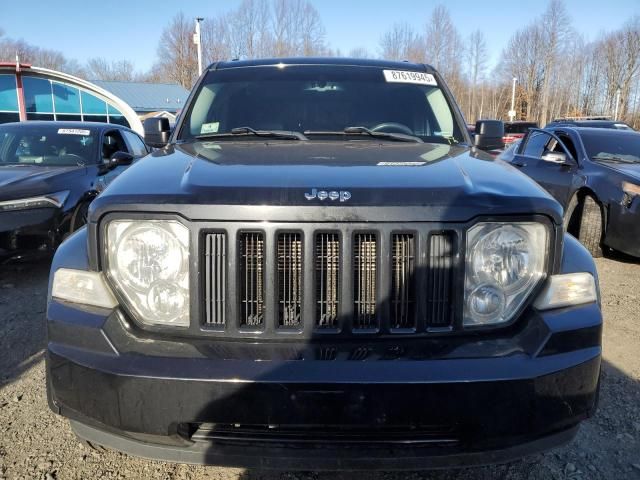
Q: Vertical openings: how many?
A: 7